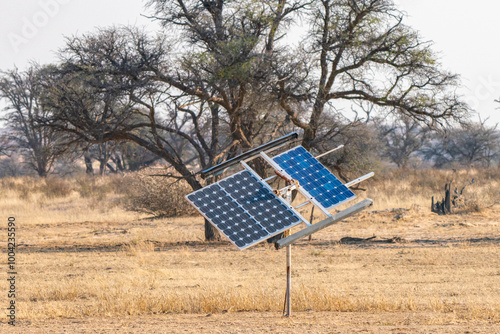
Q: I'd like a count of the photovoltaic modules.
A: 3